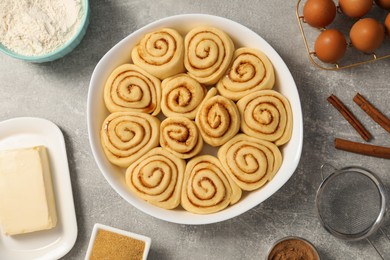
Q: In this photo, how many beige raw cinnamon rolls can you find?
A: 12